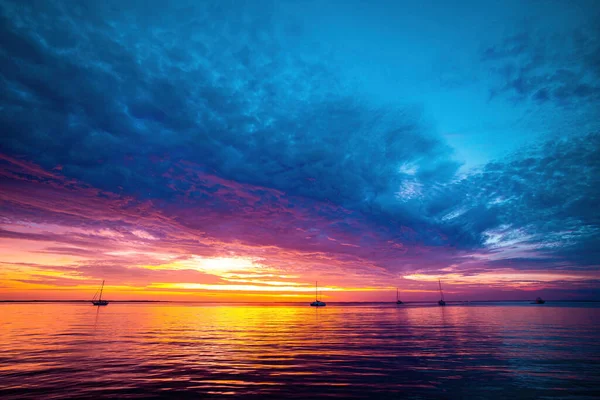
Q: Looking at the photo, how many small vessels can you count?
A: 5